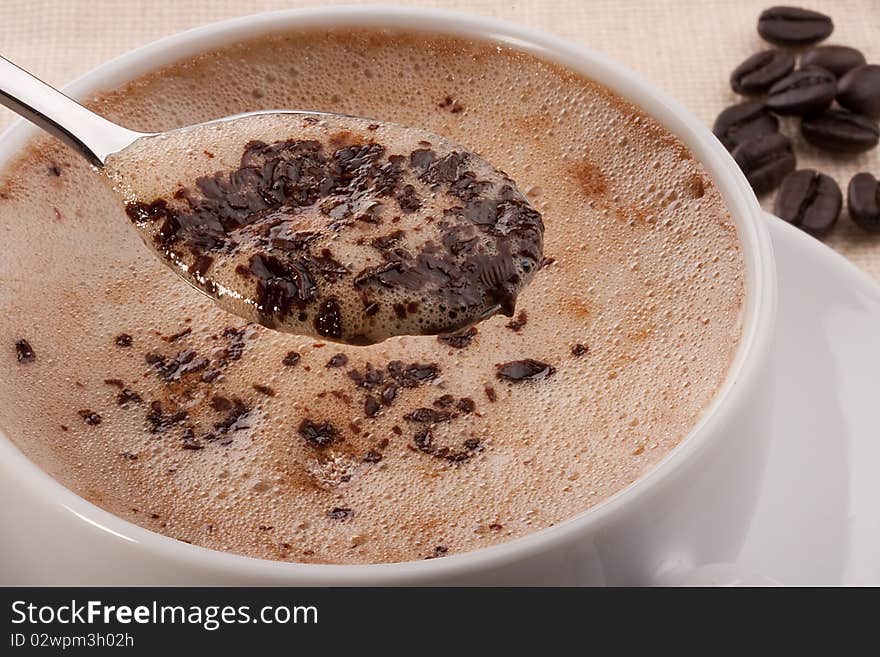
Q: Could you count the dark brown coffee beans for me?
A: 10